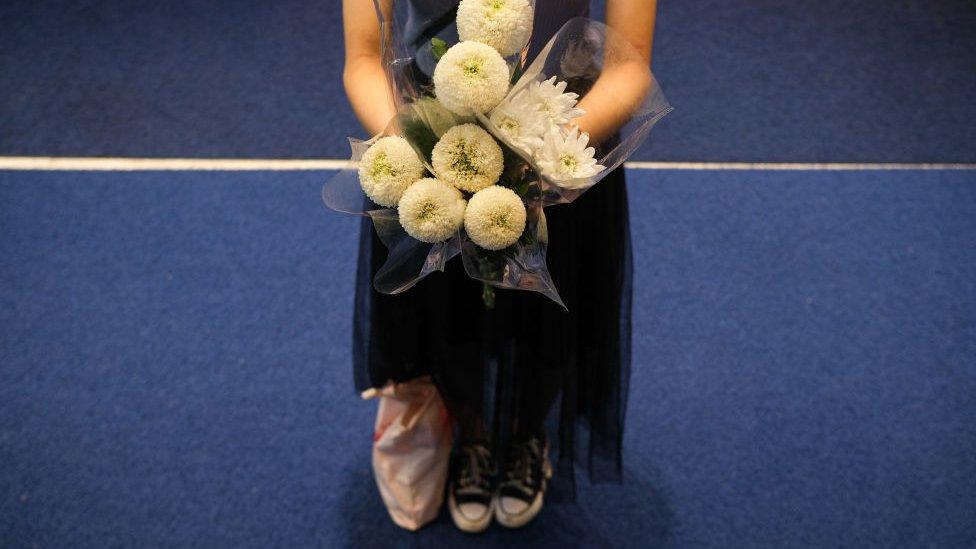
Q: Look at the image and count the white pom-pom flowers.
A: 6